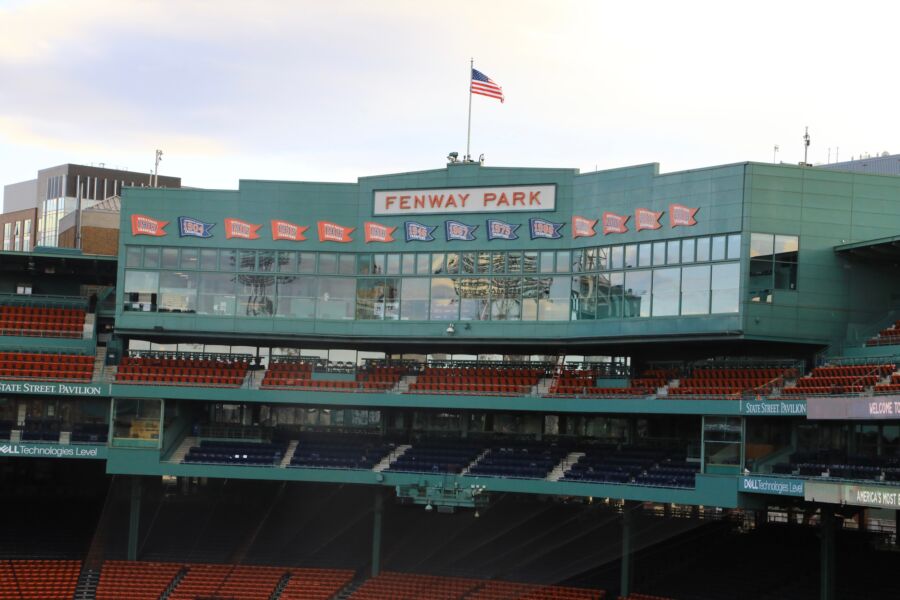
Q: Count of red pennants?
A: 9